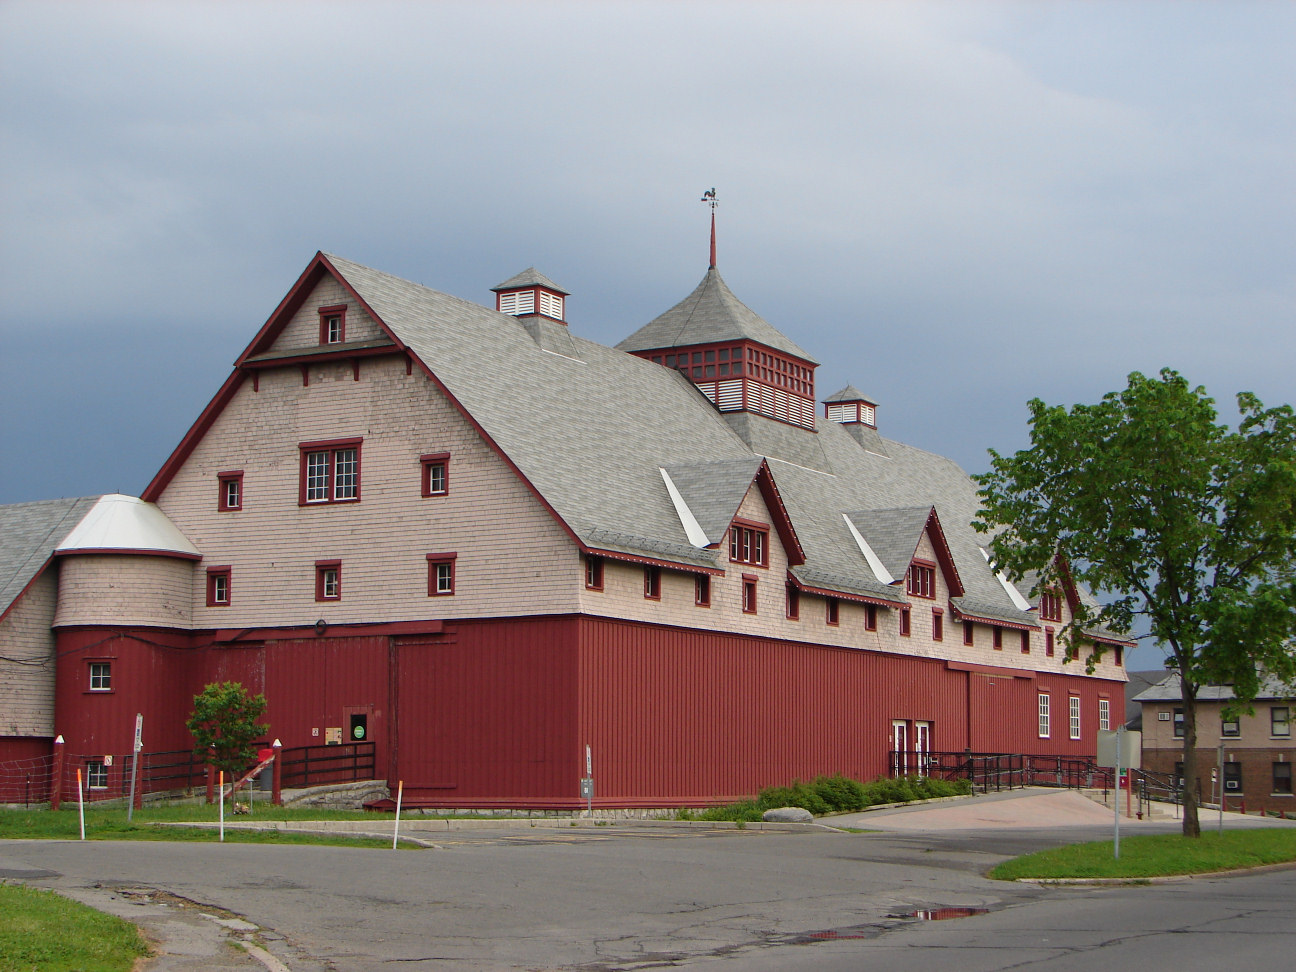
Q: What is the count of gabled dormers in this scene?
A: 3